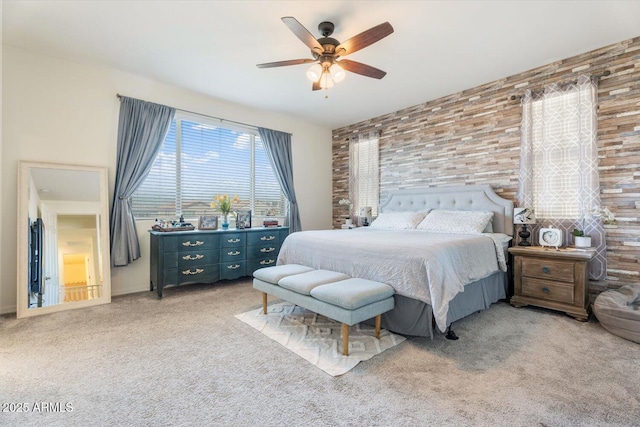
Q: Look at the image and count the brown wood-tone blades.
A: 5